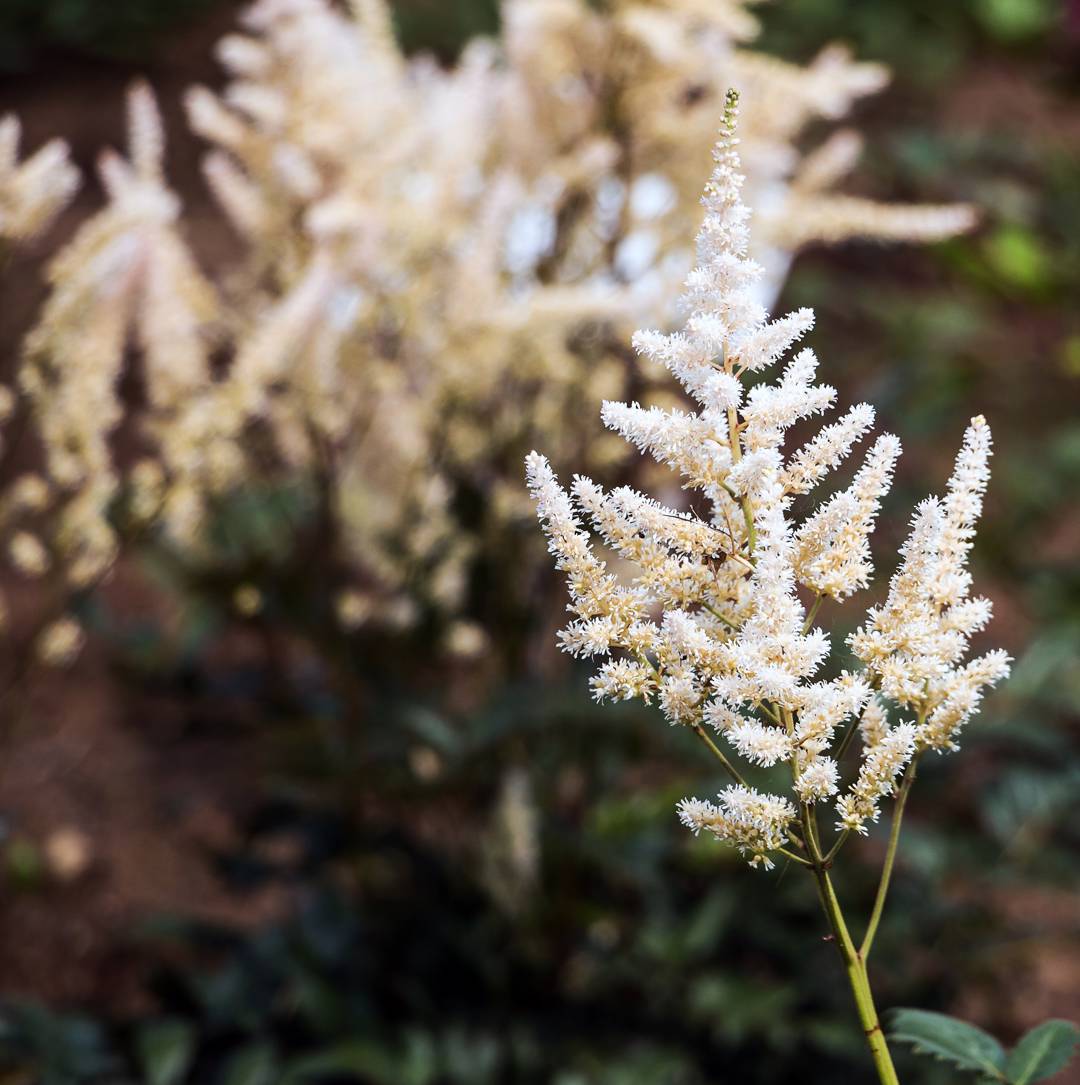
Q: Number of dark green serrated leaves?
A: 2